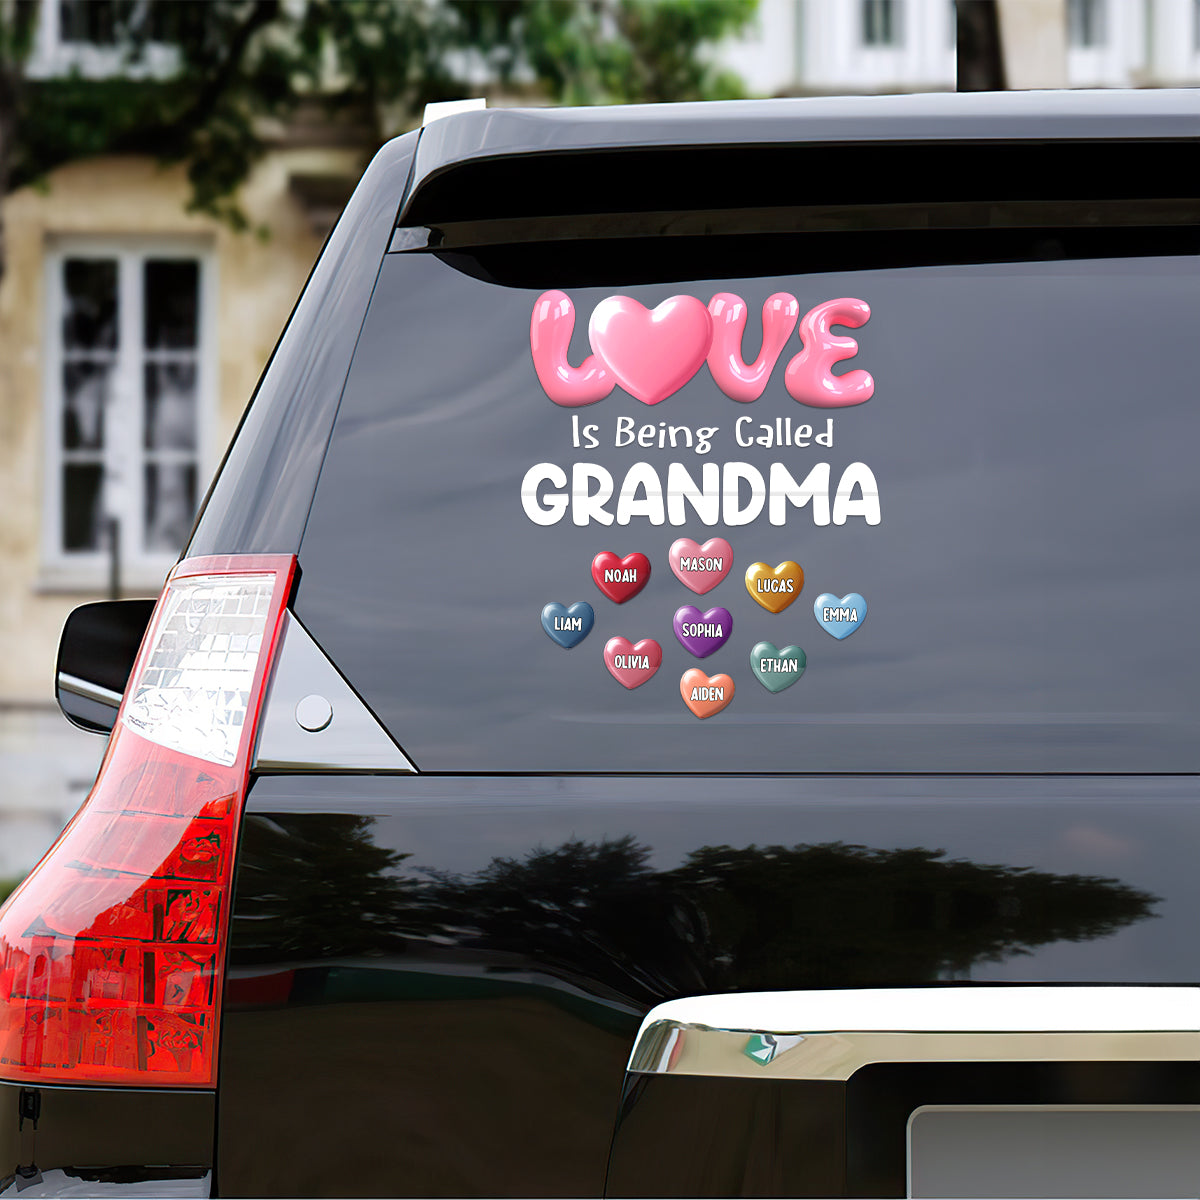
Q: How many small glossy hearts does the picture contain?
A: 9